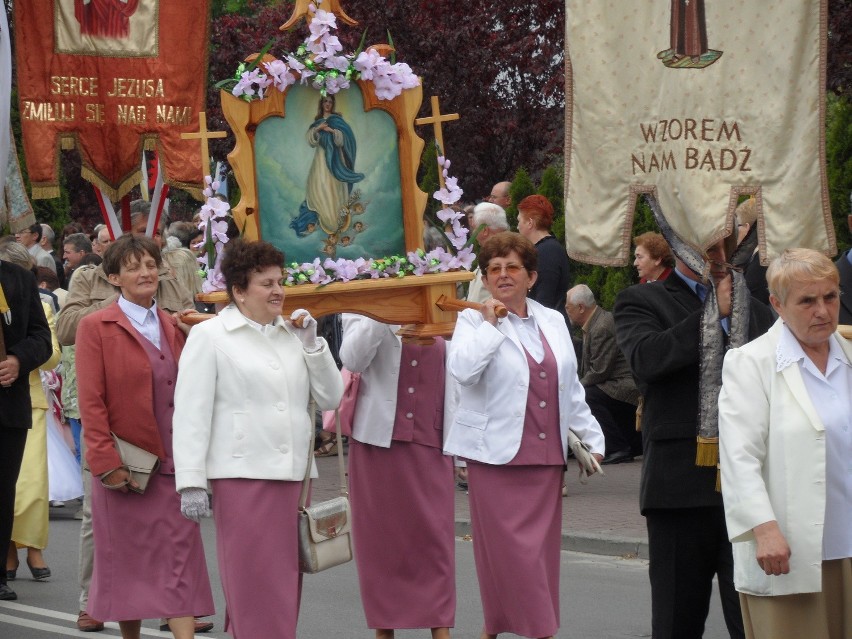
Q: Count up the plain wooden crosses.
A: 2